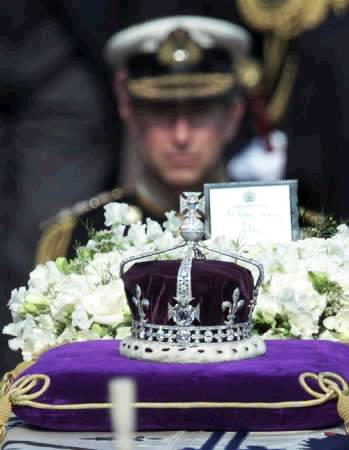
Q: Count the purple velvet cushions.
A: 1